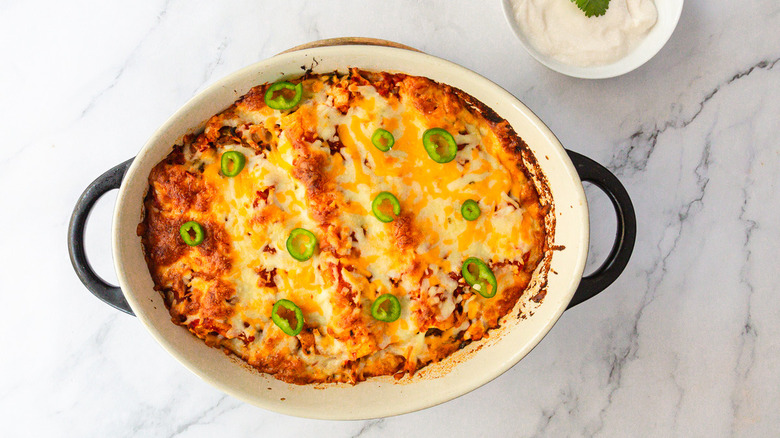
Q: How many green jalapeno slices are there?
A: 11